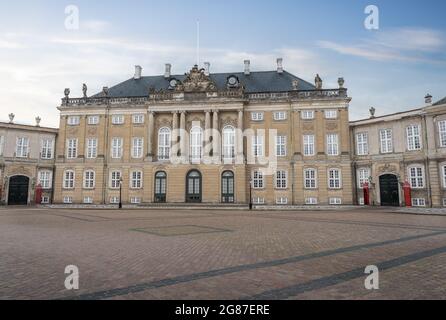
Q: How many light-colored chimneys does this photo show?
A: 5